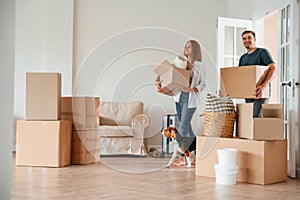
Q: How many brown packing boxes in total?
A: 8